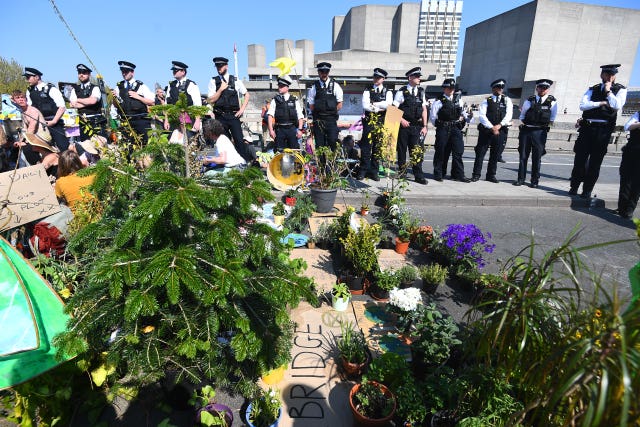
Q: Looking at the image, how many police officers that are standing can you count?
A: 14